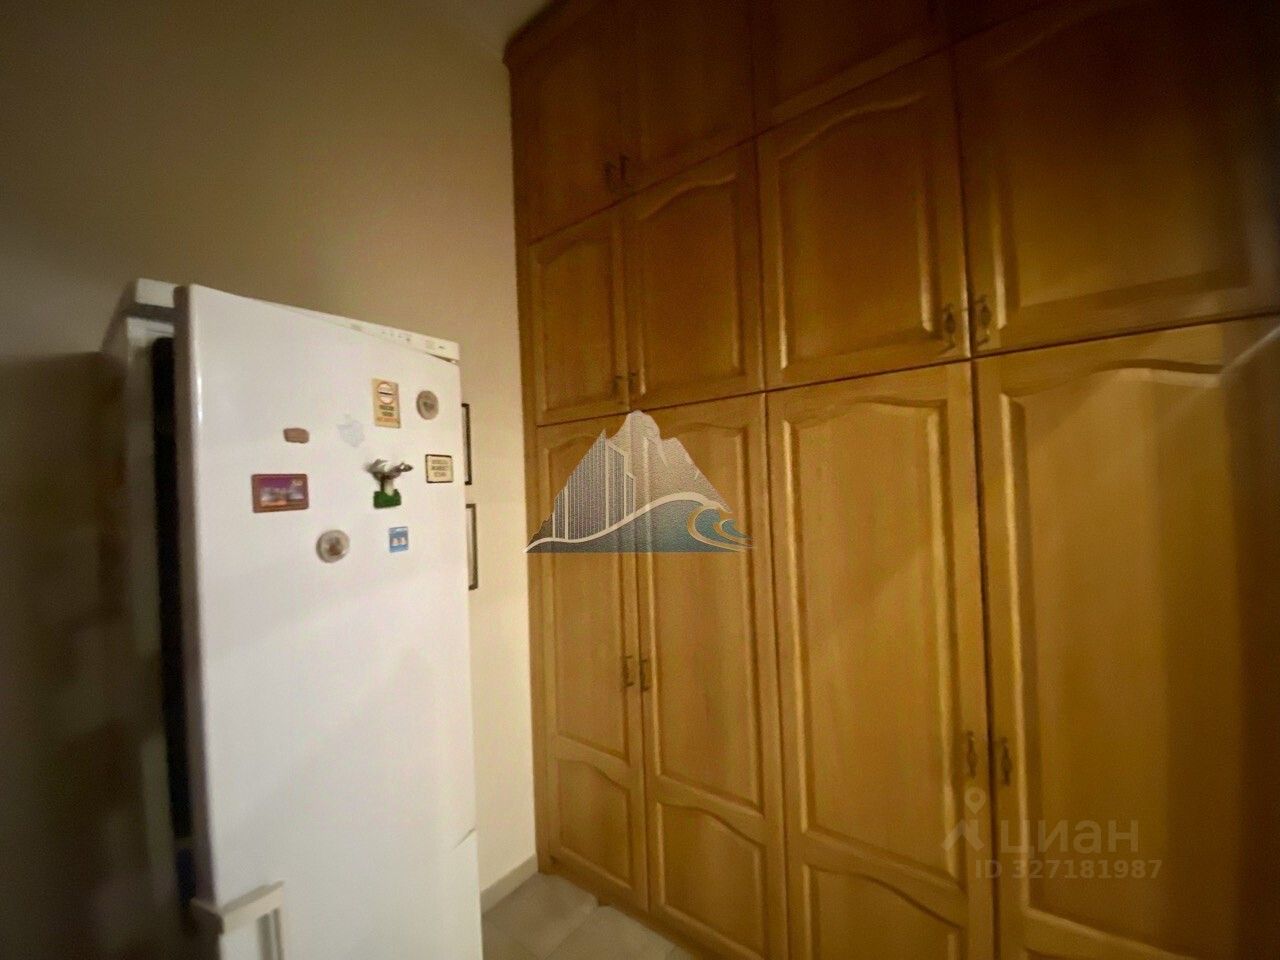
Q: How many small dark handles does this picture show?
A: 10